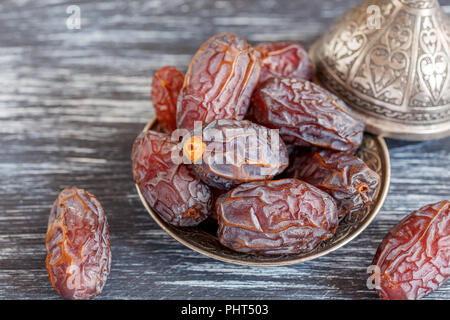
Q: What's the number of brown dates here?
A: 10